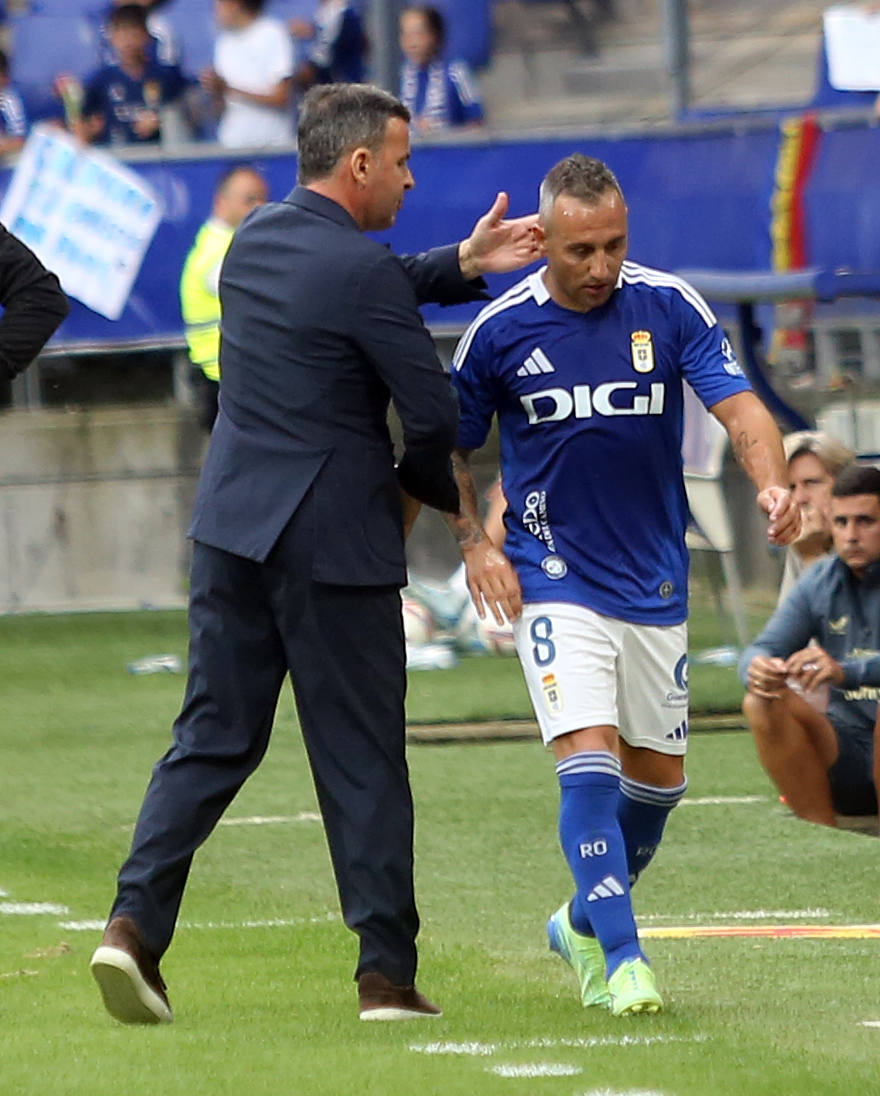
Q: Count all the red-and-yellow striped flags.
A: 1